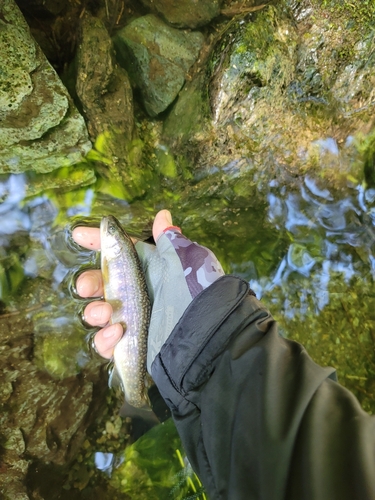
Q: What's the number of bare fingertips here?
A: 5